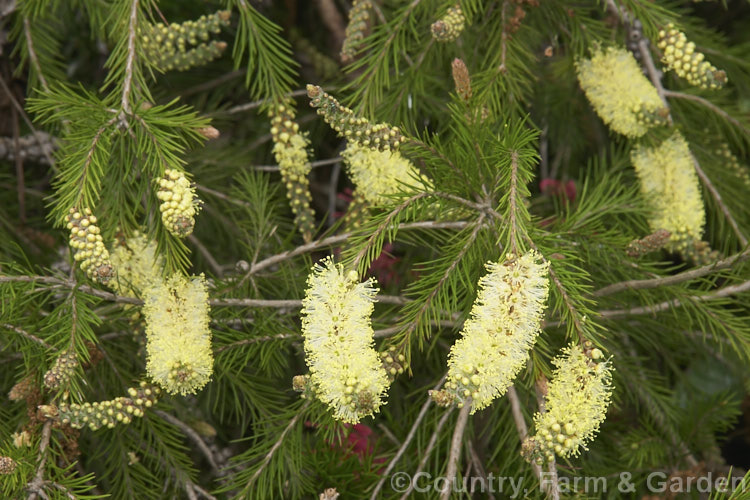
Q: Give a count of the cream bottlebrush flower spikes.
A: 8